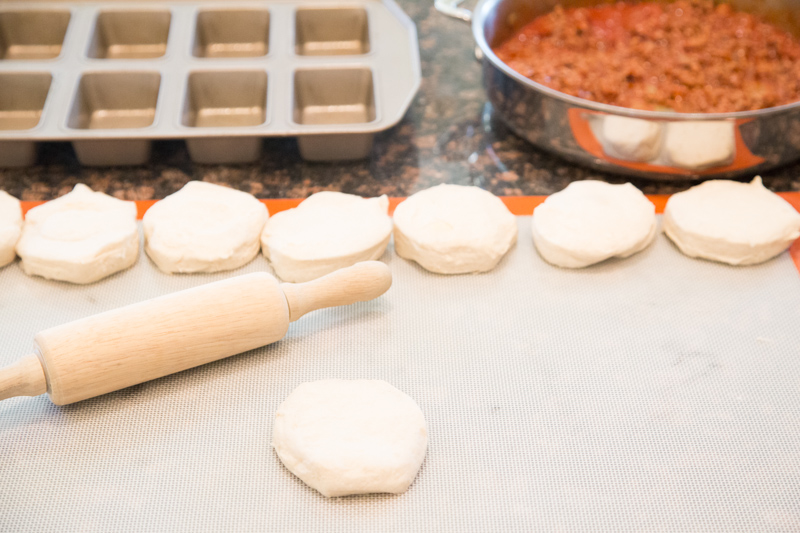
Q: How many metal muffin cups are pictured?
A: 8